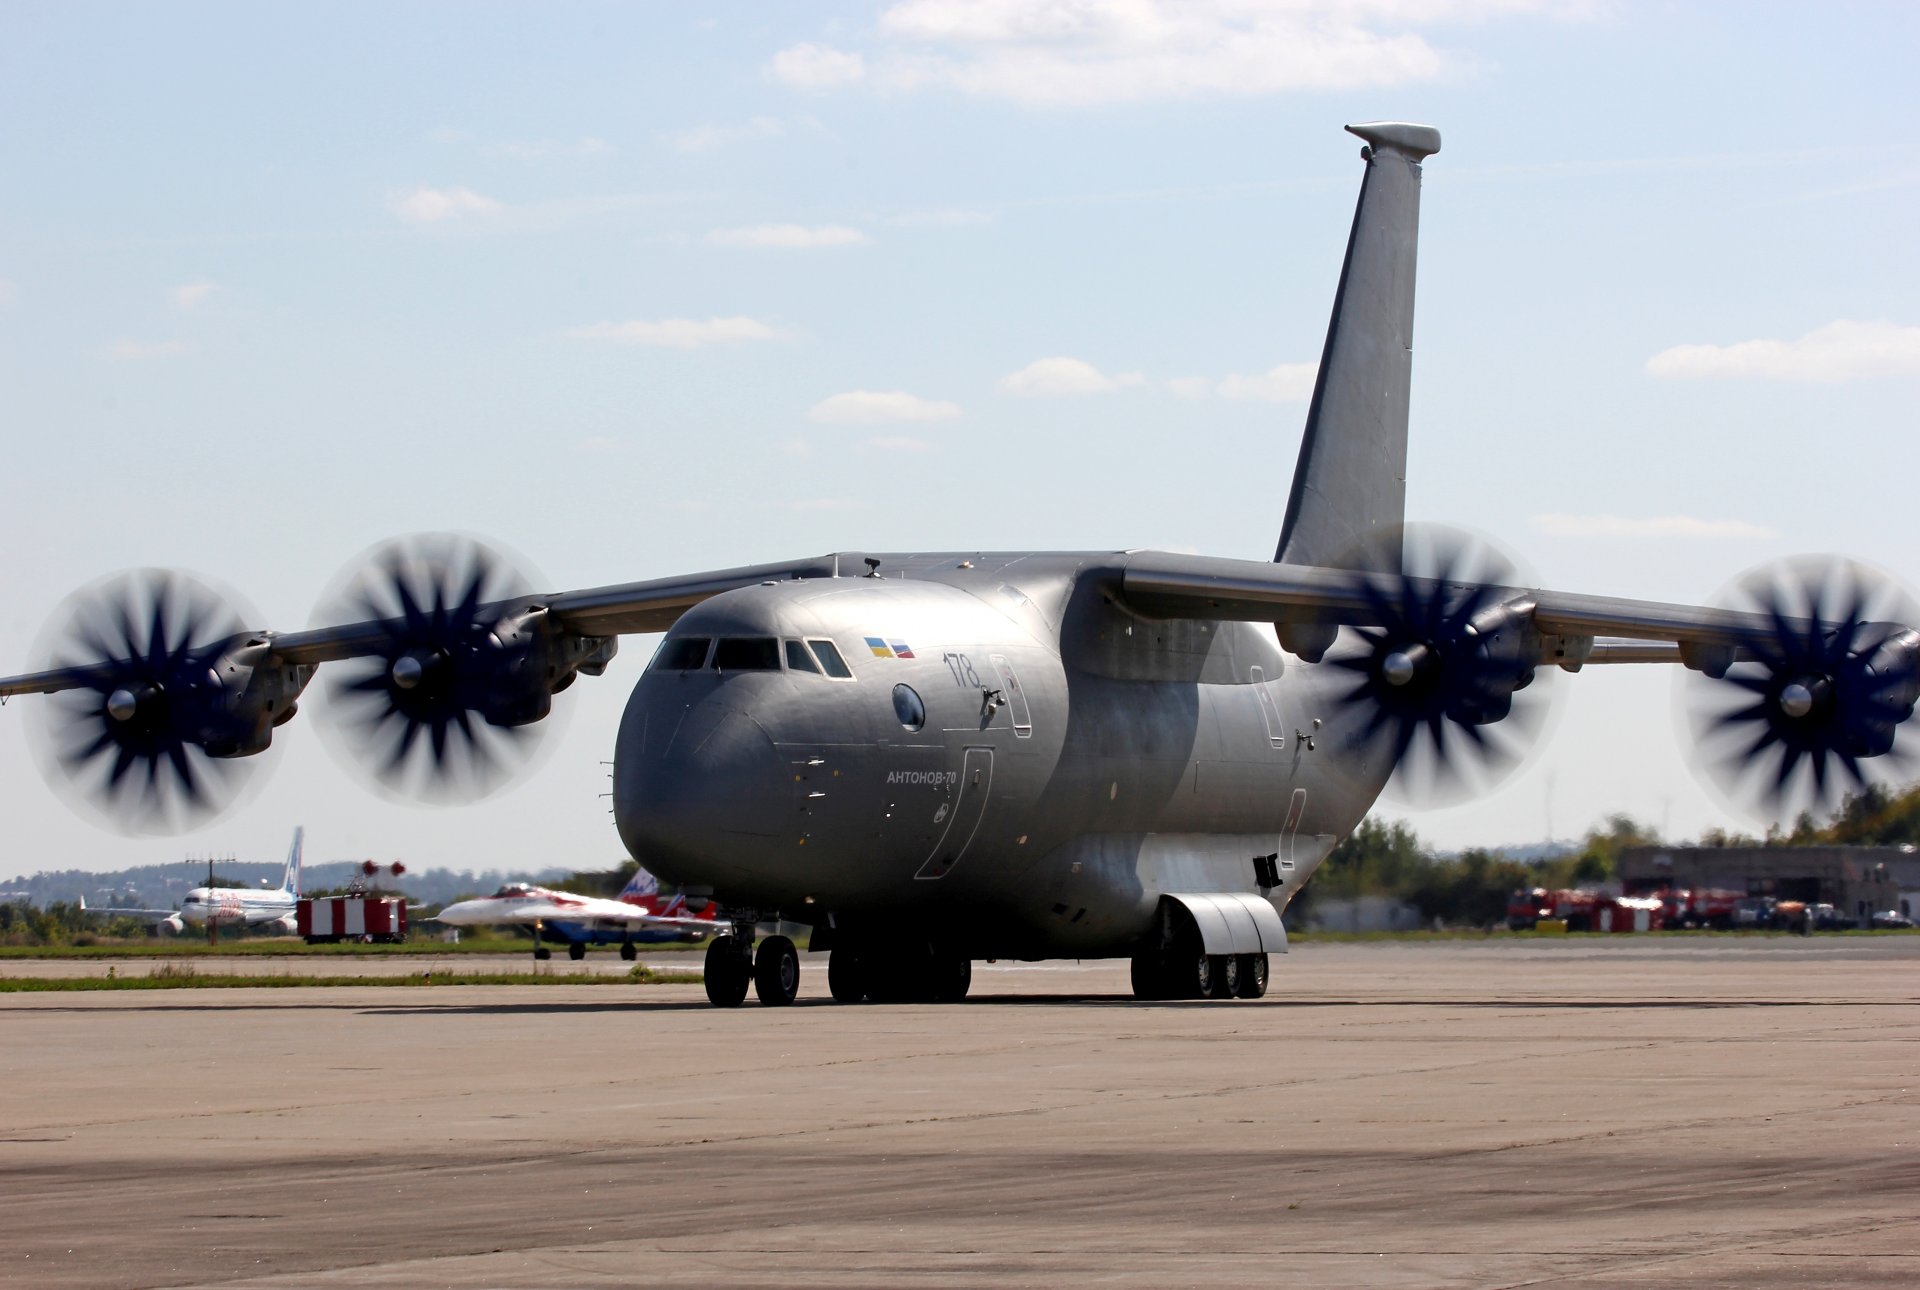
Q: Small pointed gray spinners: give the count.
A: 4